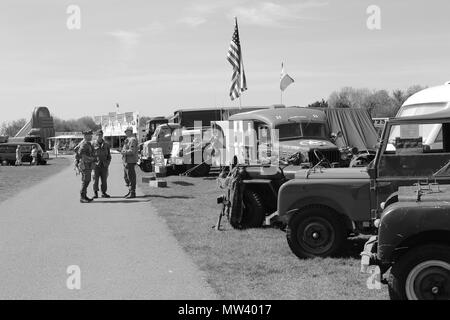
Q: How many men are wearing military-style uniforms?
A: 3